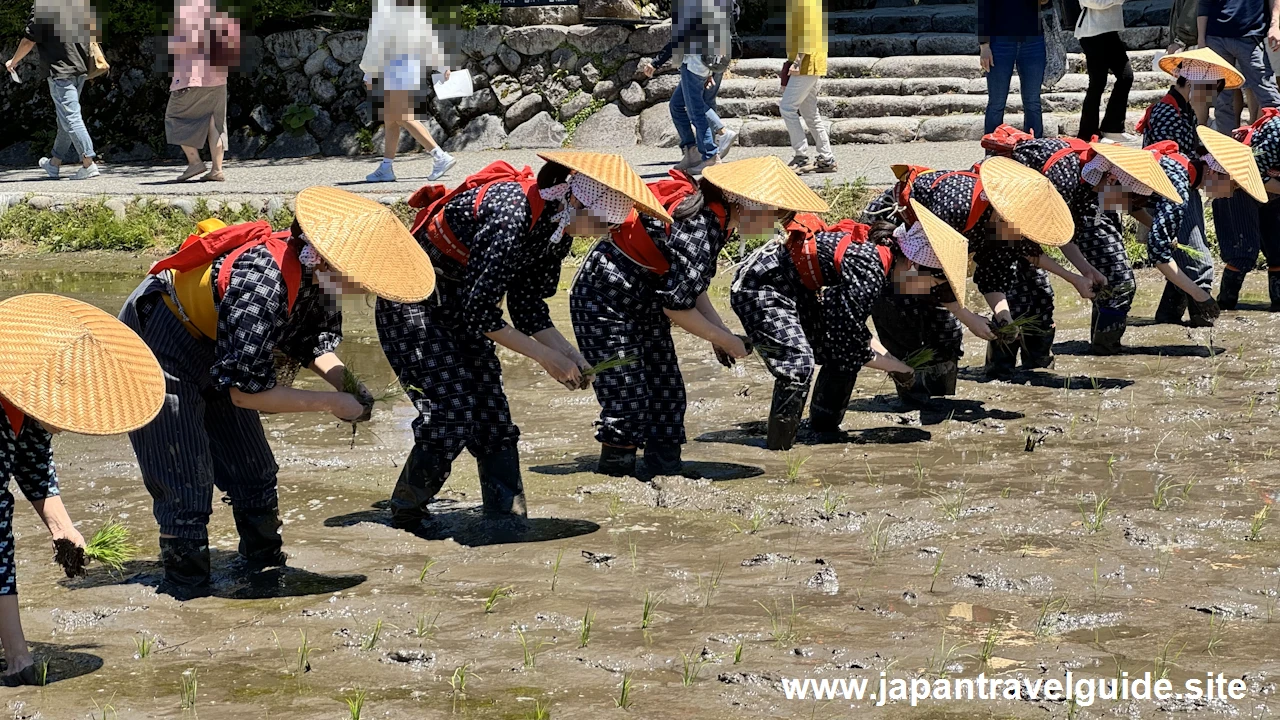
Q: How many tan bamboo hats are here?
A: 9